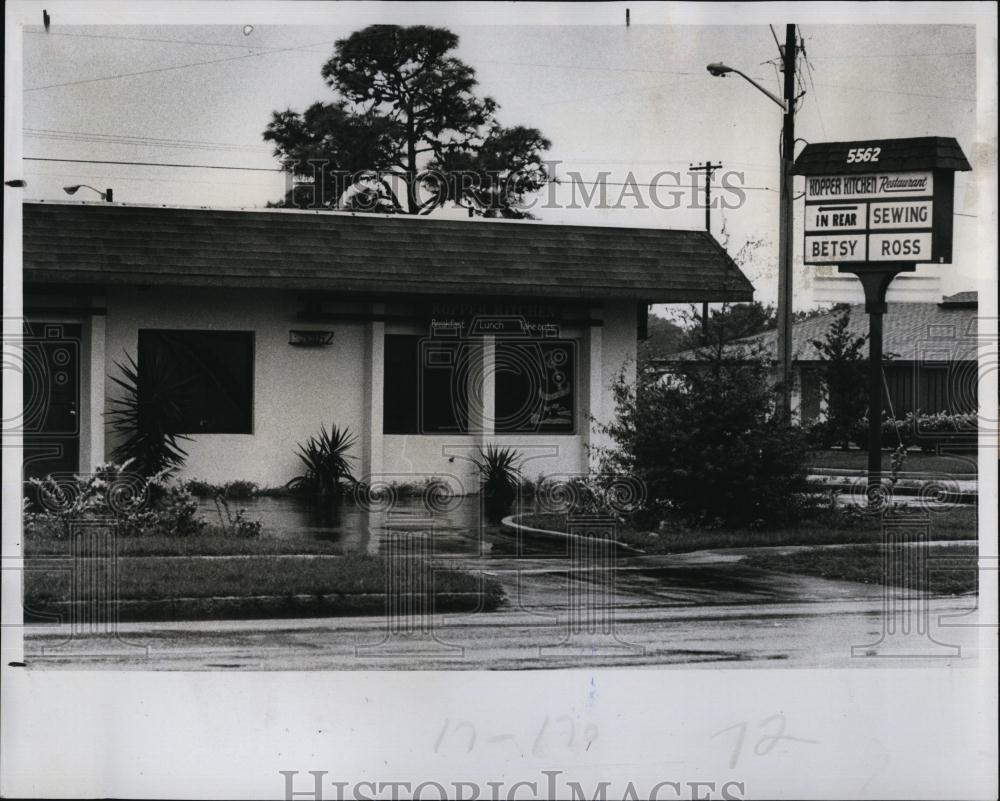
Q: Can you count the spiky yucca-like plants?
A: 3